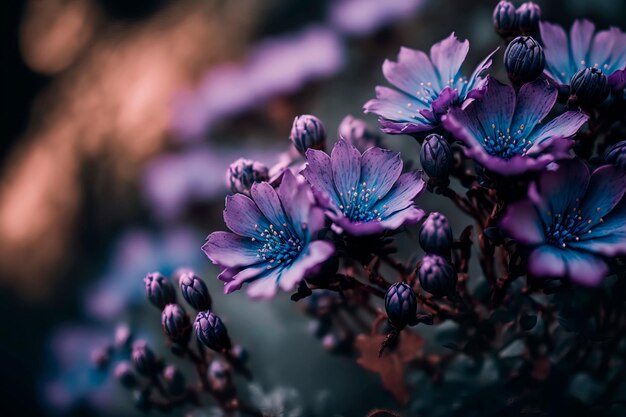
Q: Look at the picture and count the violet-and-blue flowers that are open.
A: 6